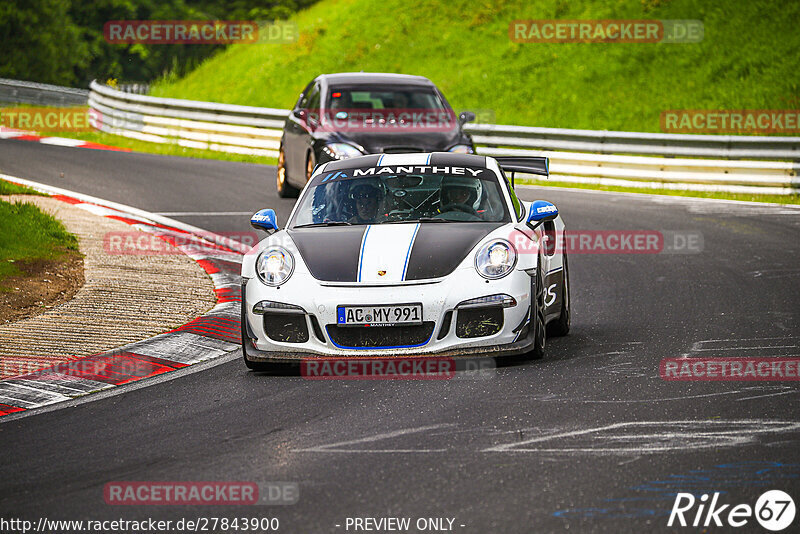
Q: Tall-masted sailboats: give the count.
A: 0